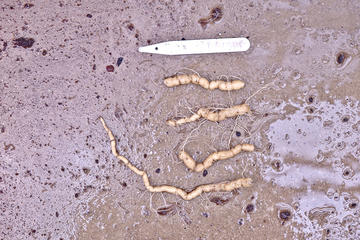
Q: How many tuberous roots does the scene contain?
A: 4